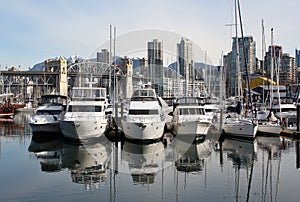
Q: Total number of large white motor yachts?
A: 4